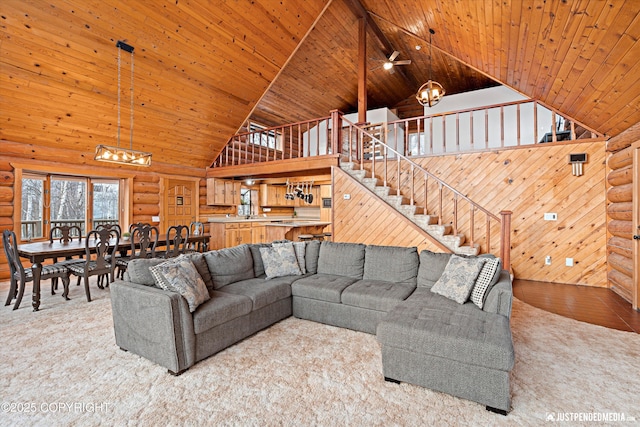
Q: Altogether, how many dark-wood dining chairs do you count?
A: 8